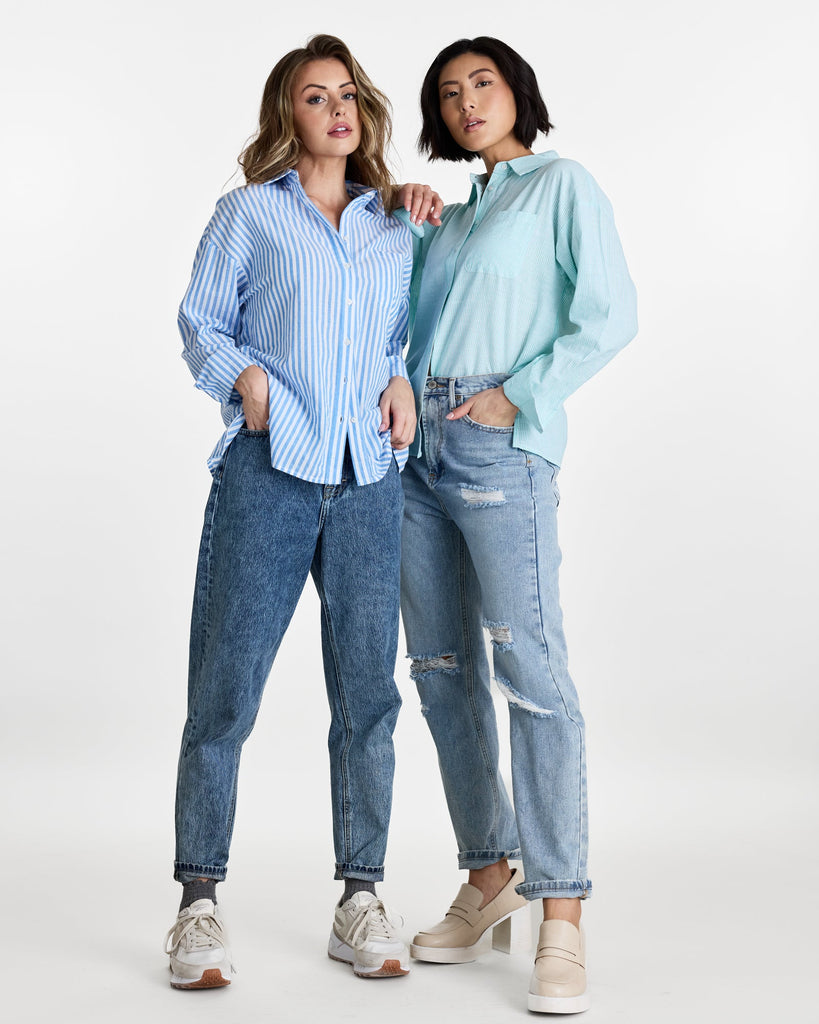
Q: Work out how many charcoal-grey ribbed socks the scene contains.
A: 2